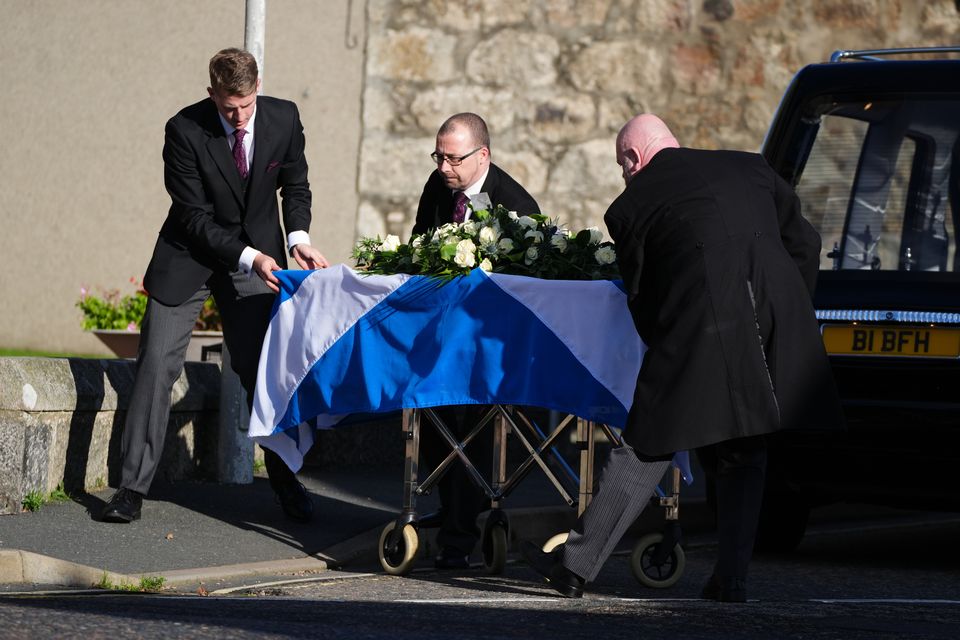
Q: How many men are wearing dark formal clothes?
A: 3